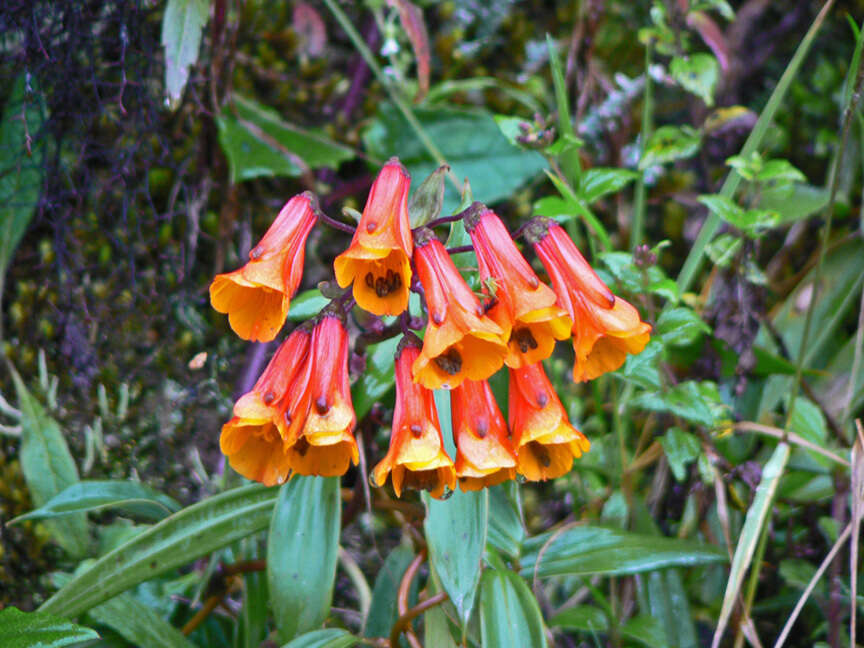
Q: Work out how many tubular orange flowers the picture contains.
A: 10